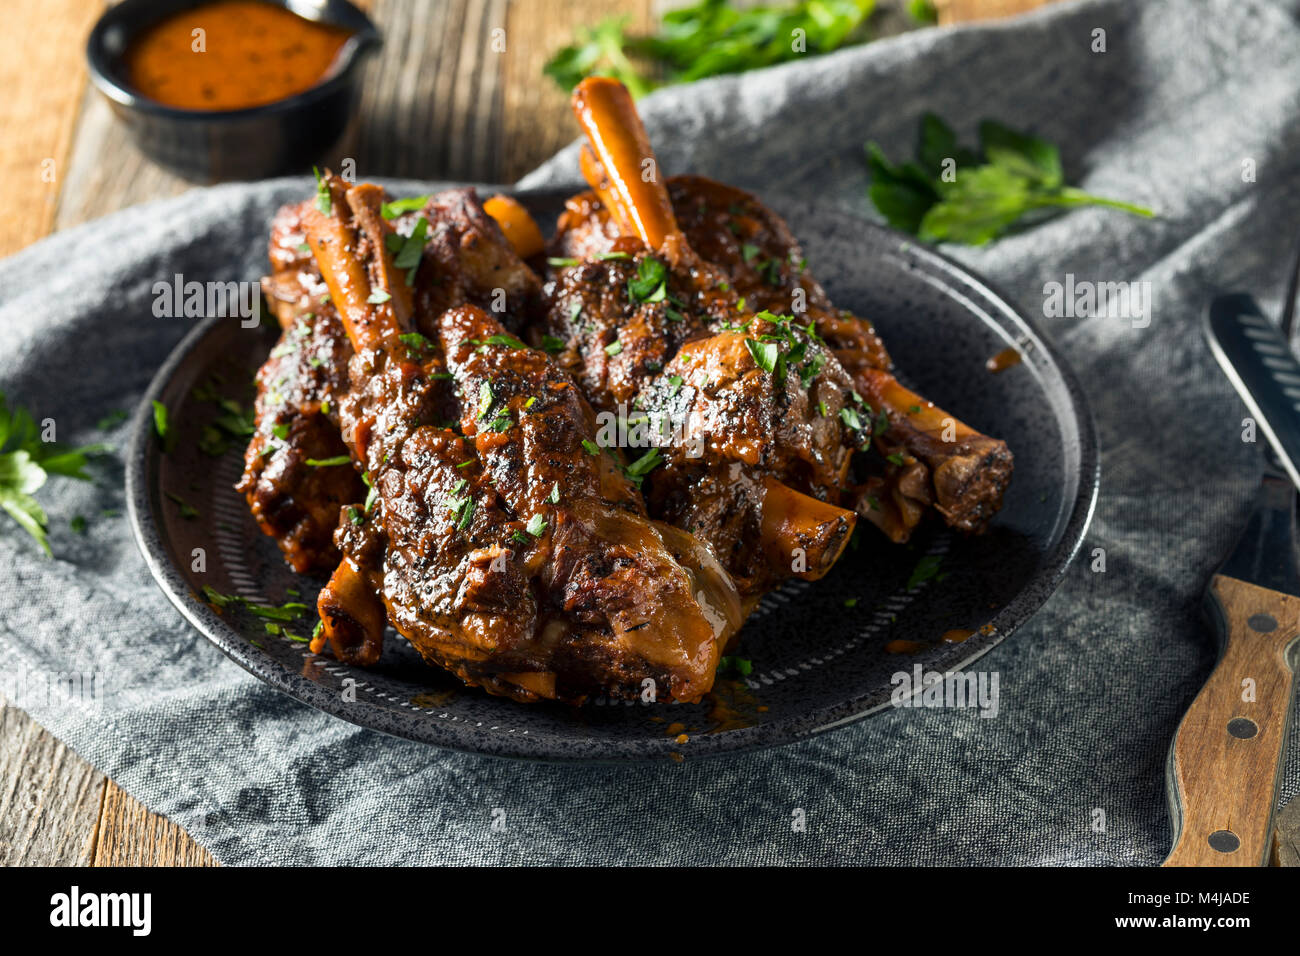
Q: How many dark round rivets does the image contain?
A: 3